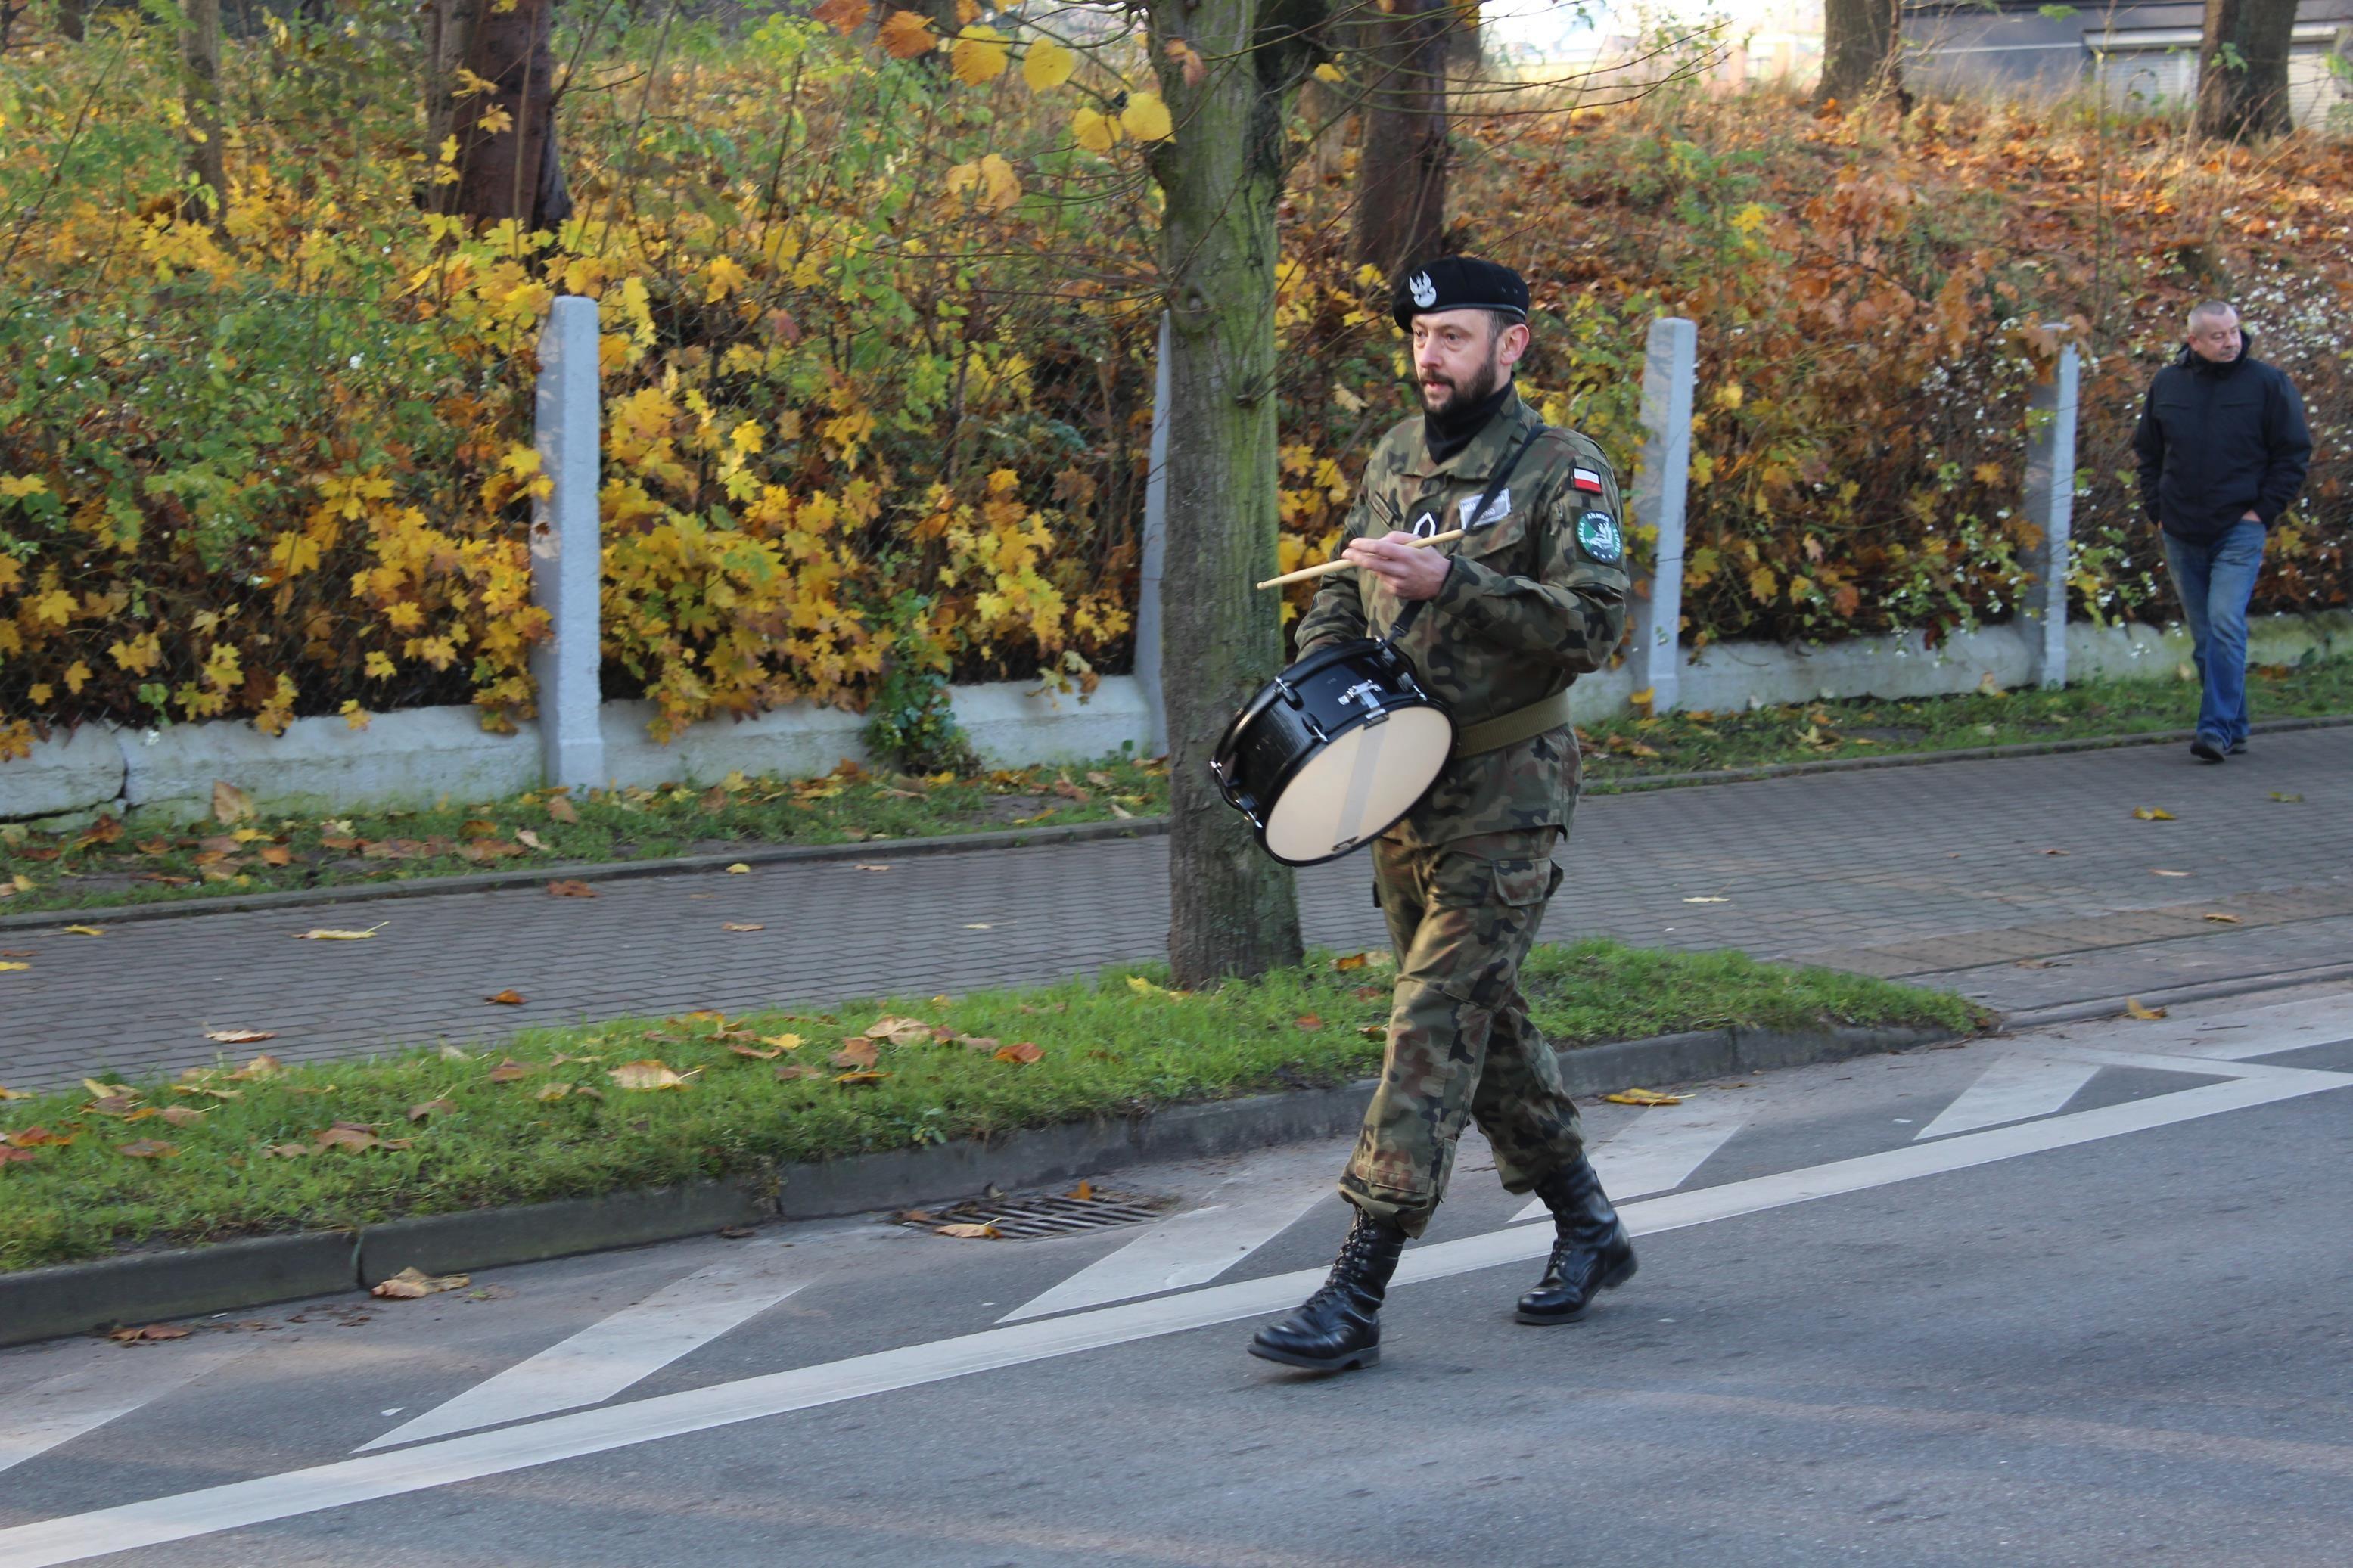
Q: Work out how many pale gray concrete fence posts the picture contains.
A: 4